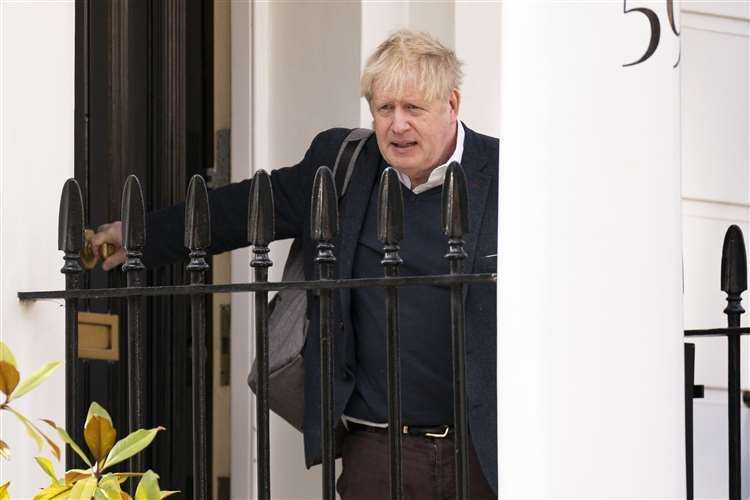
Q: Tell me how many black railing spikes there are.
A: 8